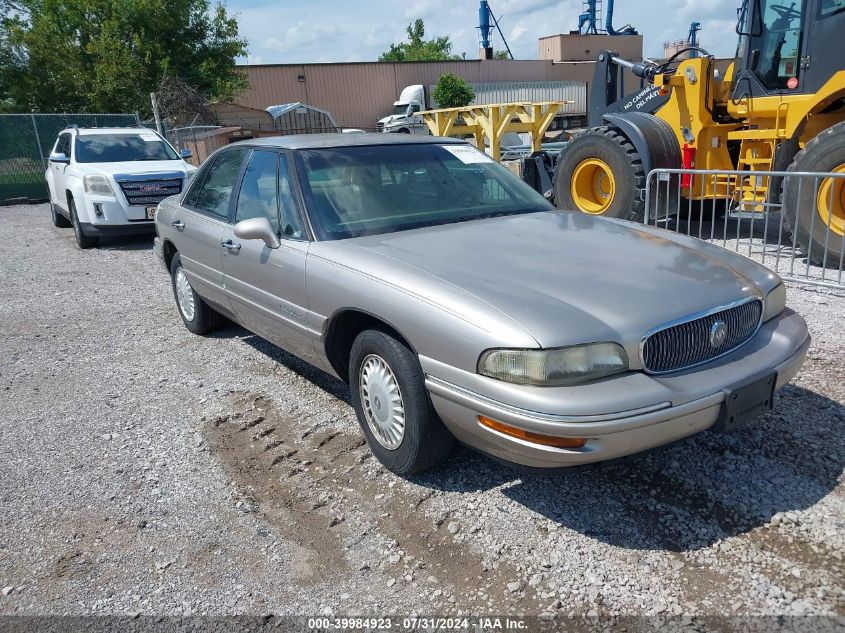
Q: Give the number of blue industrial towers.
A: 3